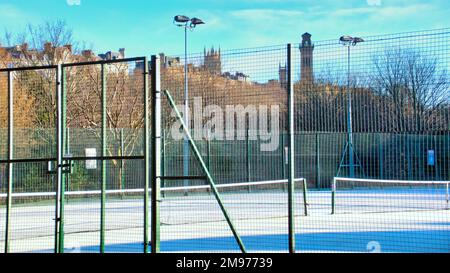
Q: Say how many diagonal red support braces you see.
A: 0